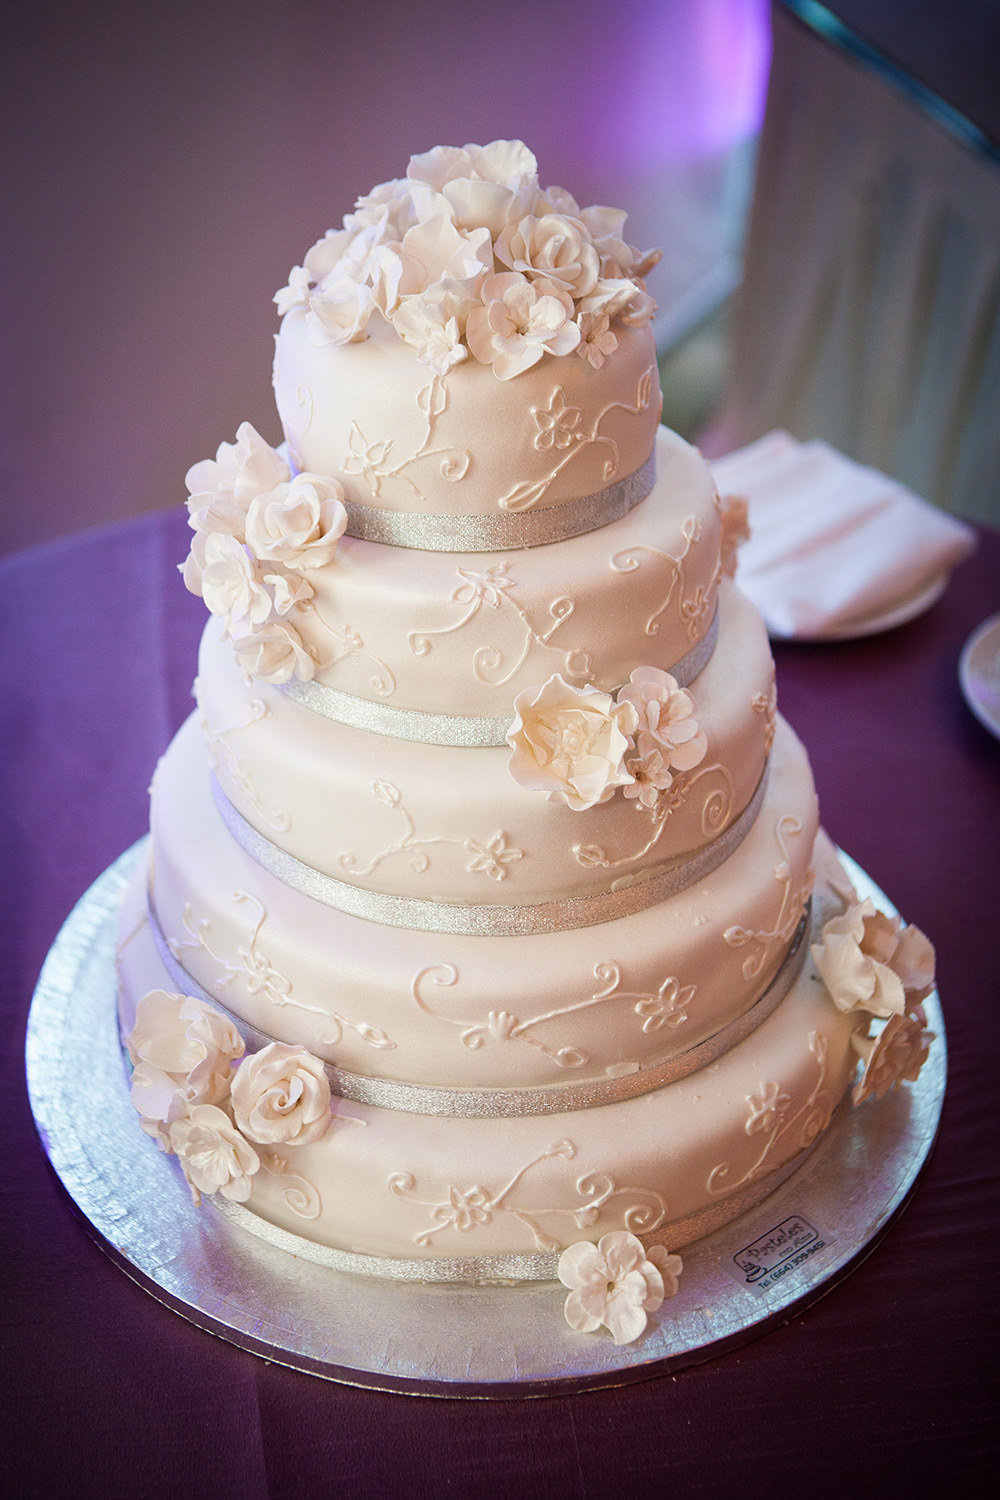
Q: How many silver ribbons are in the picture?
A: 5